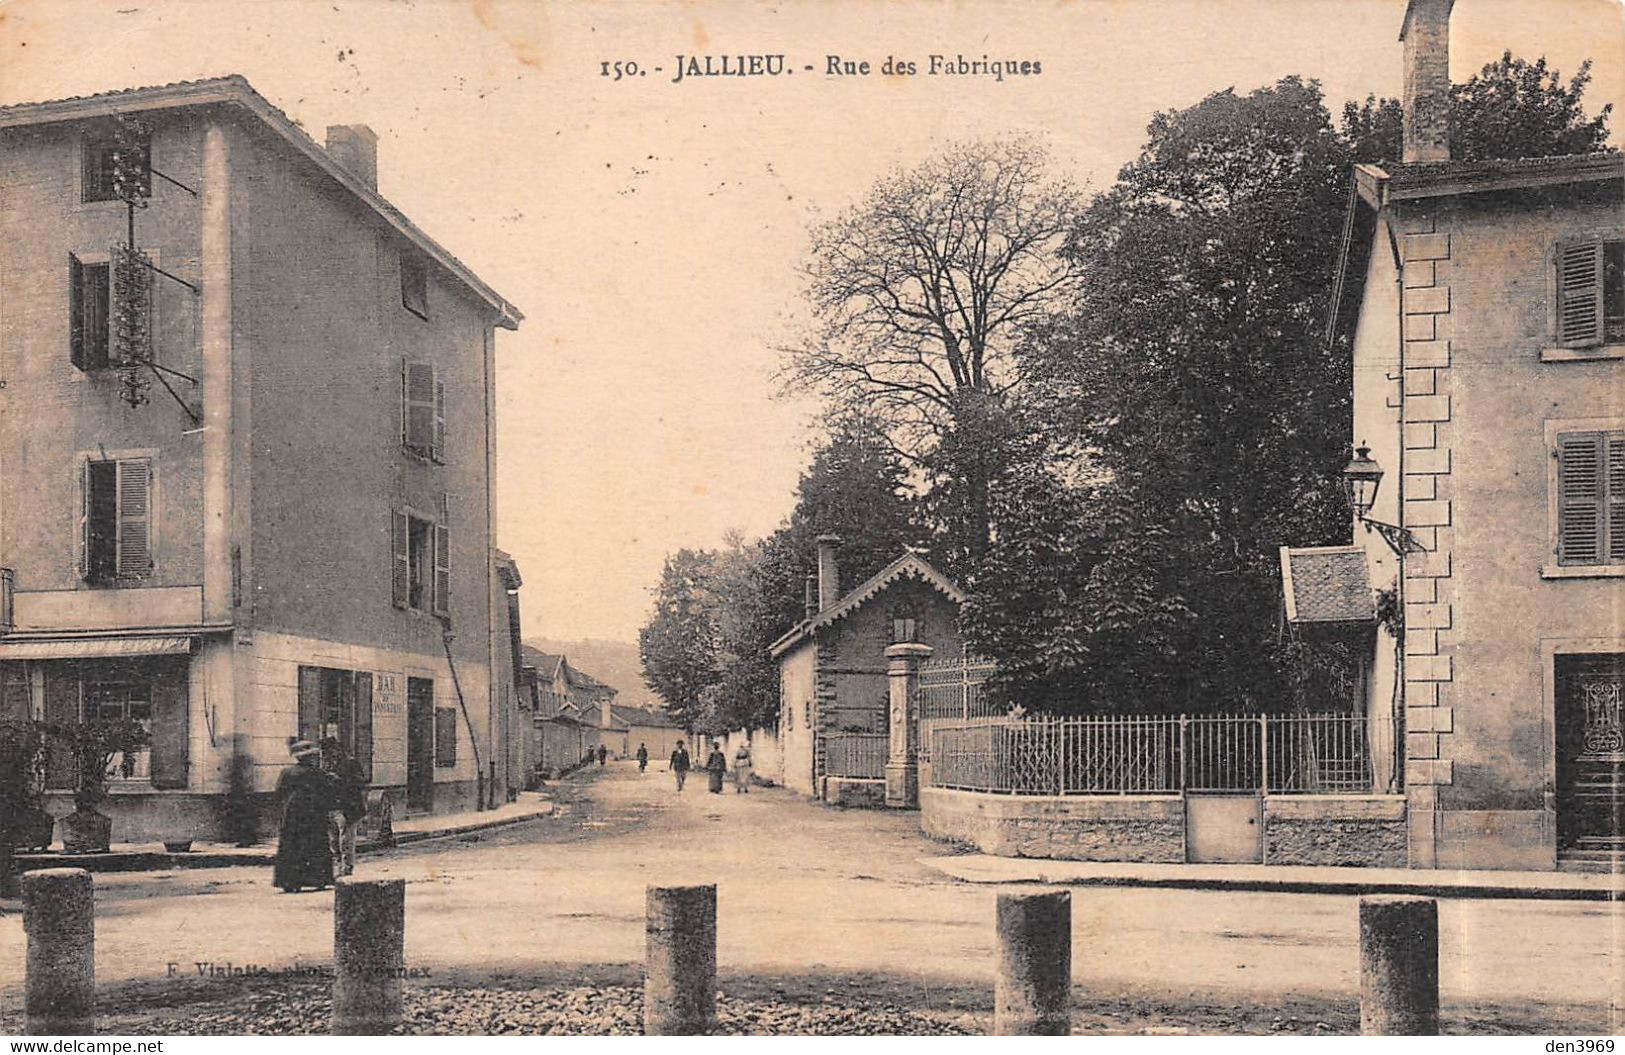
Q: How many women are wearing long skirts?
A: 3